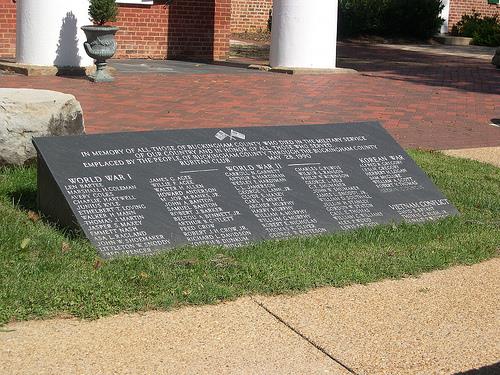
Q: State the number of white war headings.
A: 4